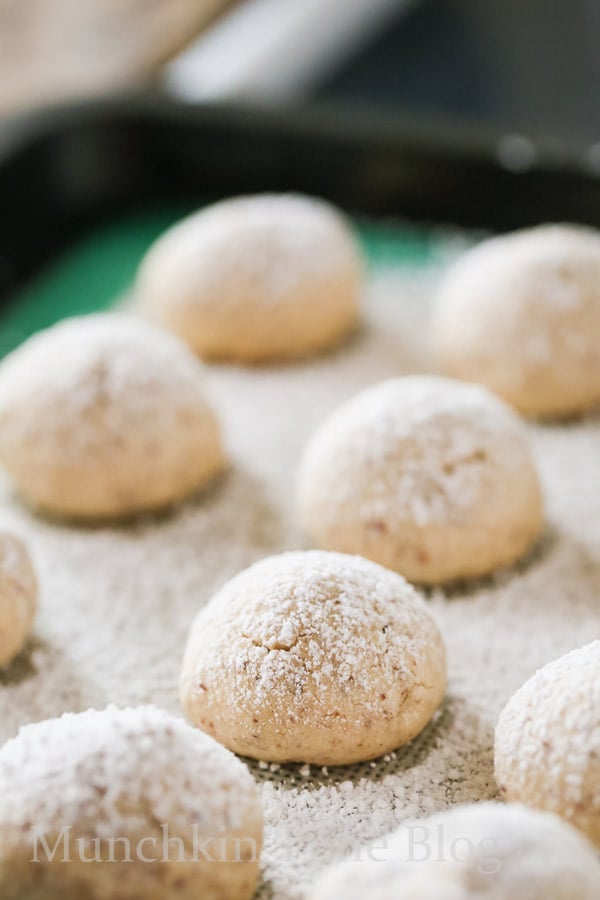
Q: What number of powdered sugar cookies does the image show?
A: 9